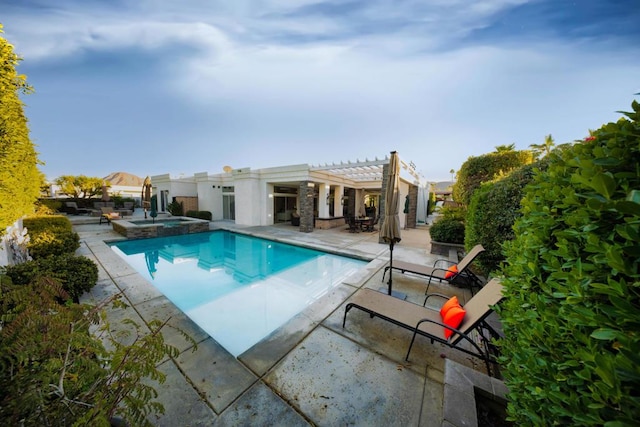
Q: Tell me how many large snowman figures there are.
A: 0